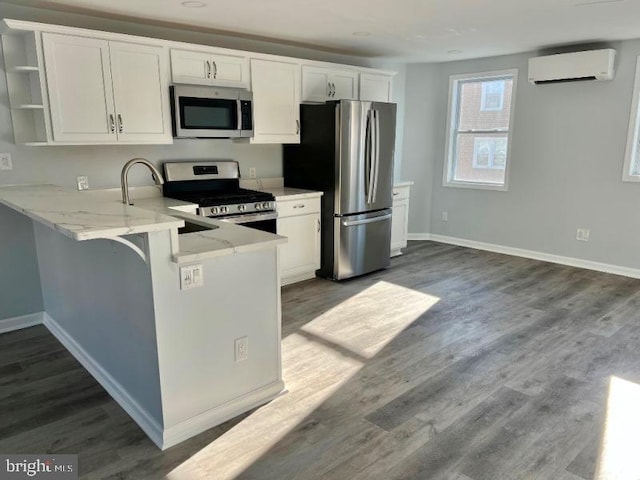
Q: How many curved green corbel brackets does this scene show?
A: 0